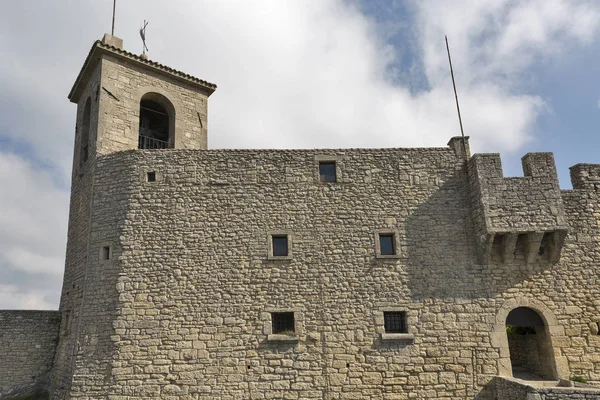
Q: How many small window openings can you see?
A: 7